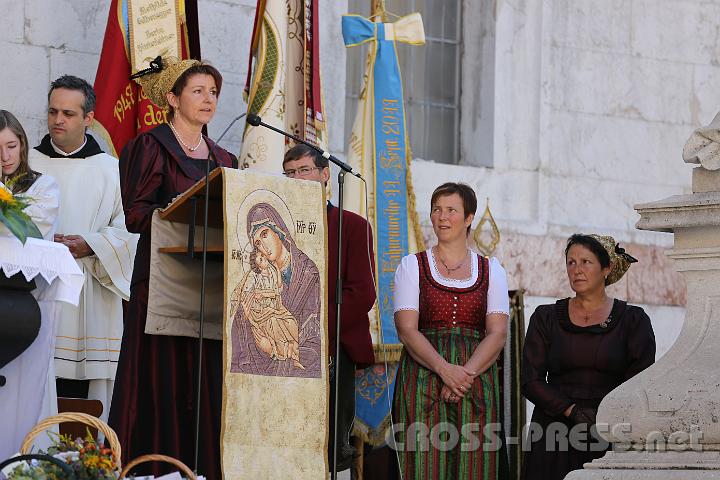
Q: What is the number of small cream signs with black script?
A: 1